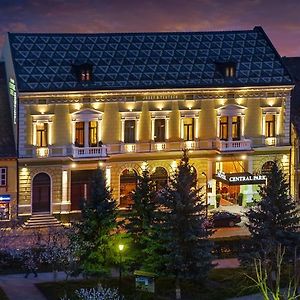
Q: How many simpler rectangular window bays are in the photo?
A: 5